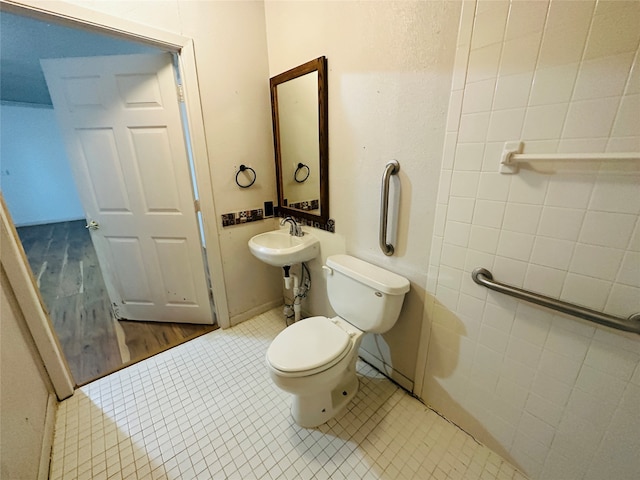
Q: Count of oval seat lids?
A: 1